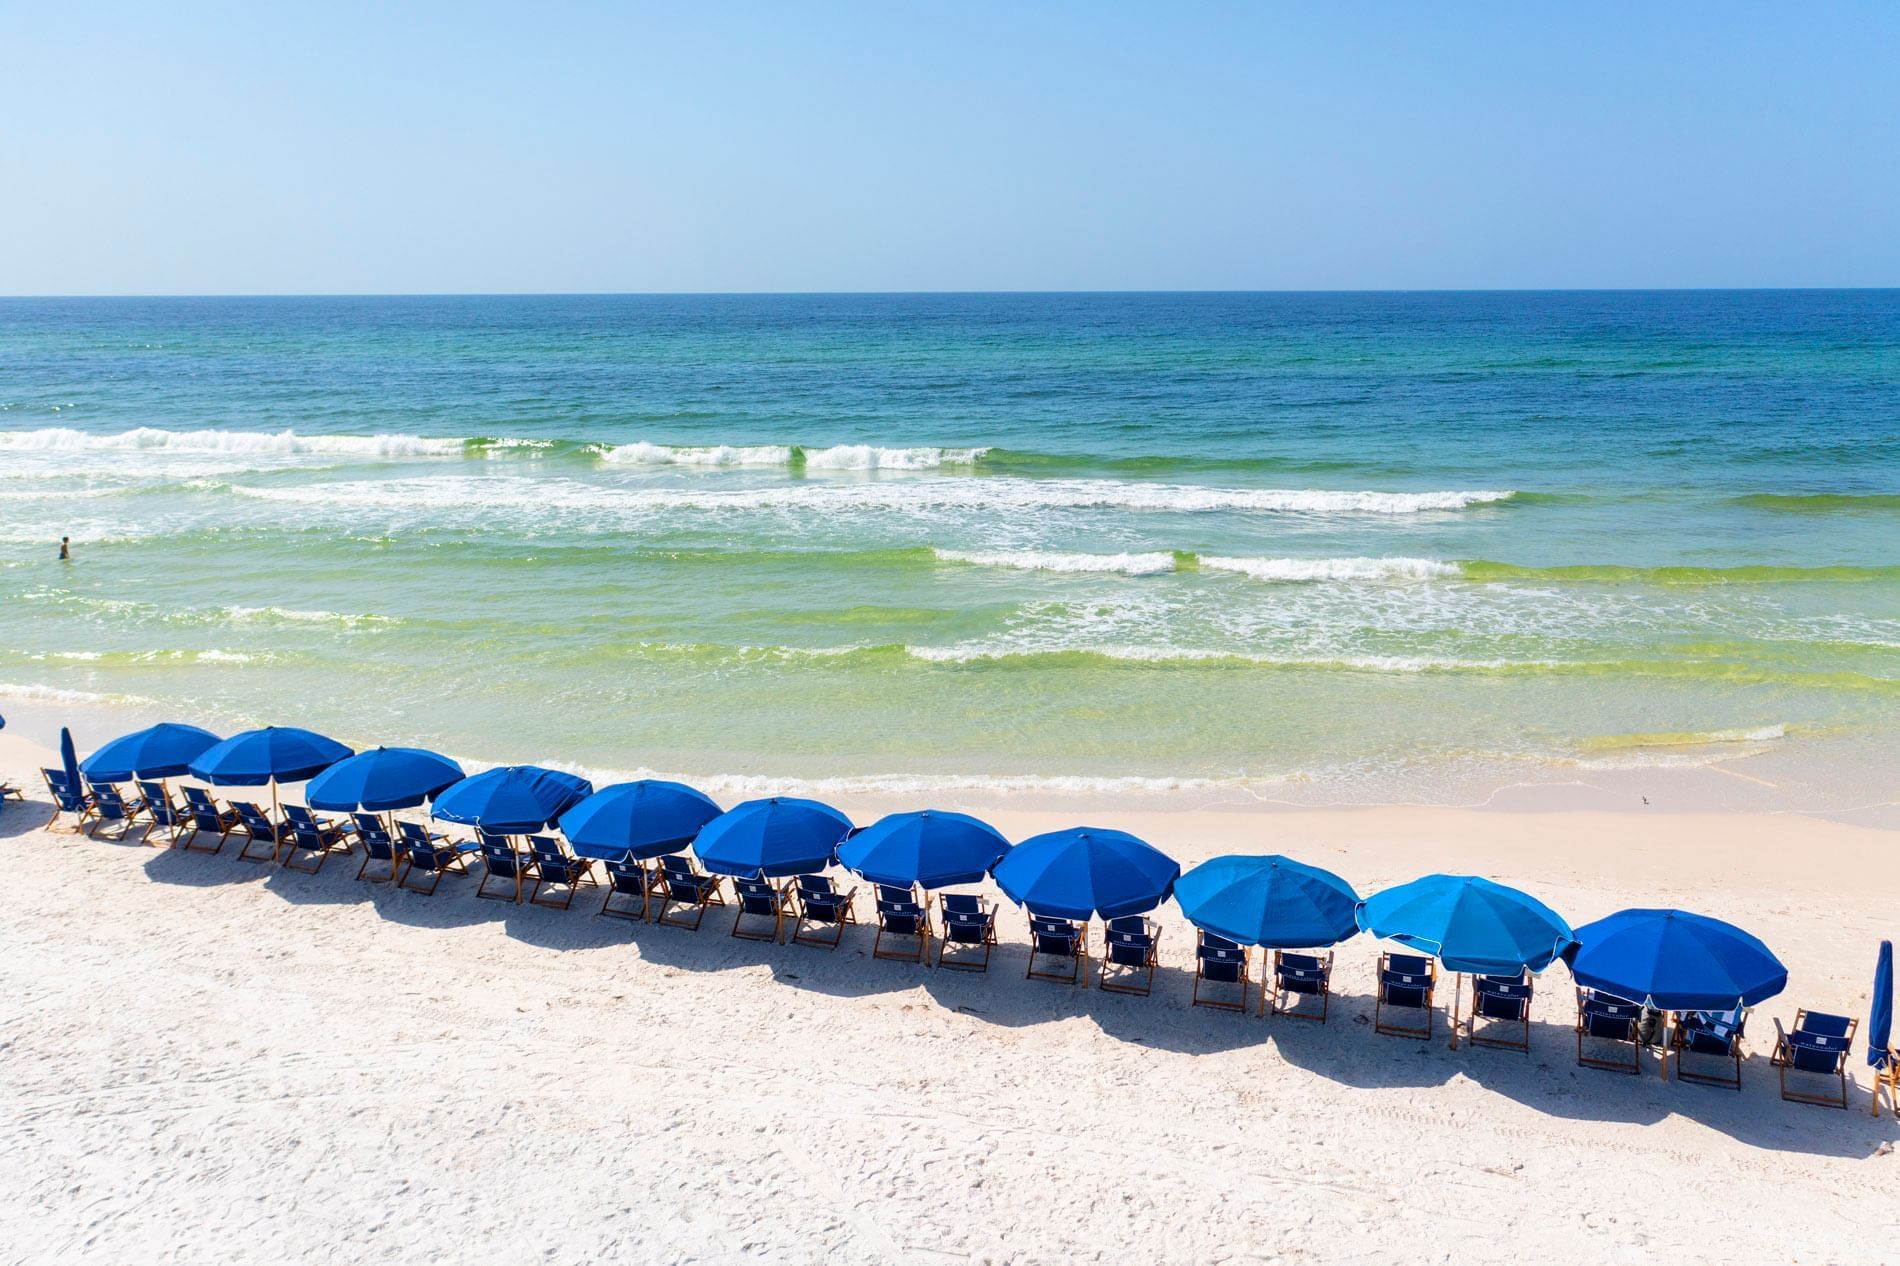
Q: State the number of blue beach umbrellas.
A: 13